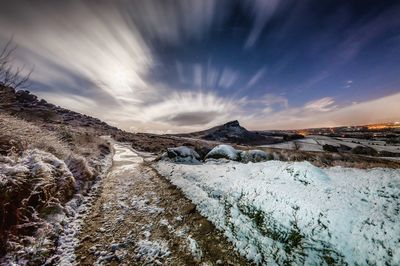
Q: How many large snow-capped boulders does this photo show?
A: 3